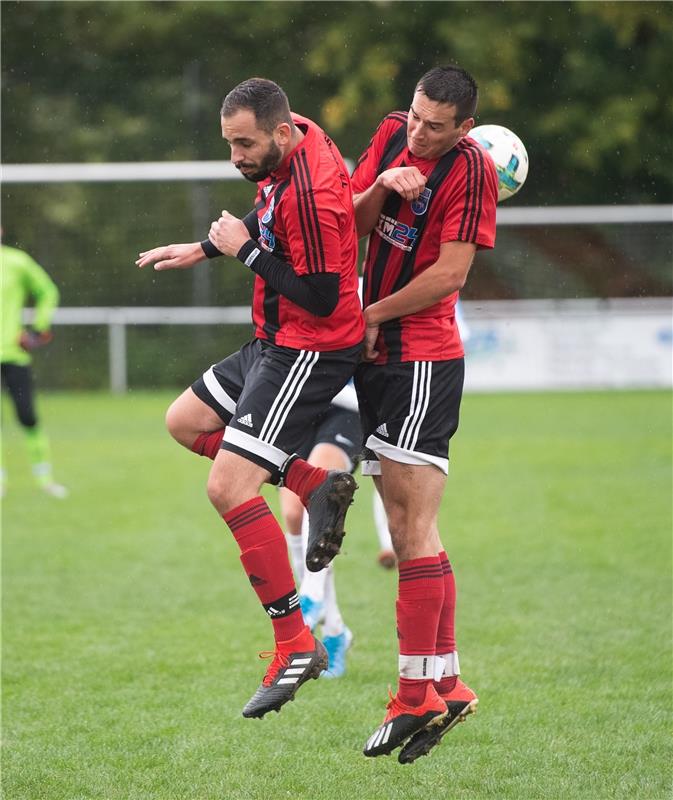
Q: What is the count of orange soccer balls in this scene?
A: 0